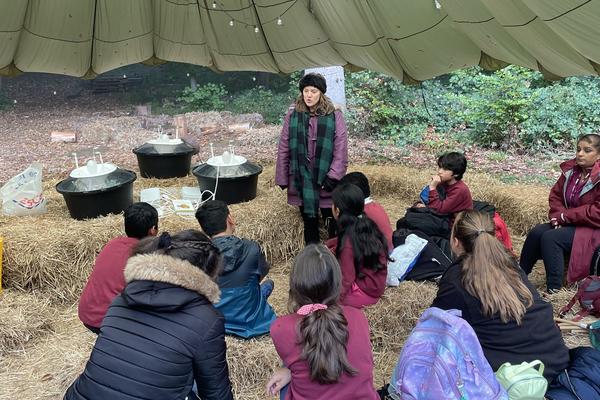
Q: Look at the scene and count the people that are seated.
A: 9